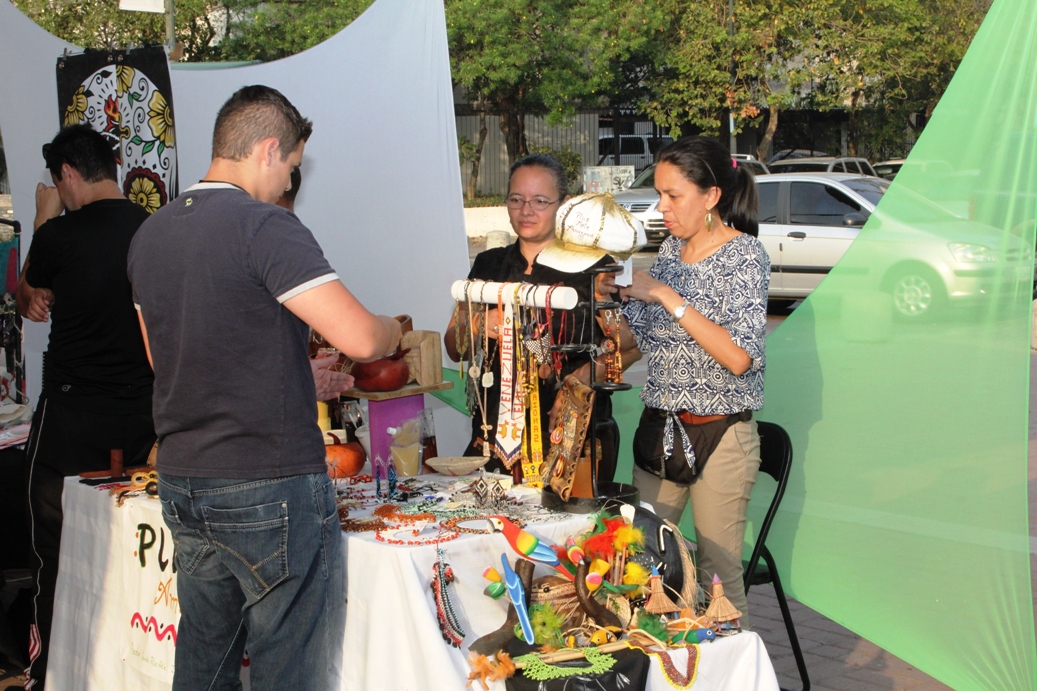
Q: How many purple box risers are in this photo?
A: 1